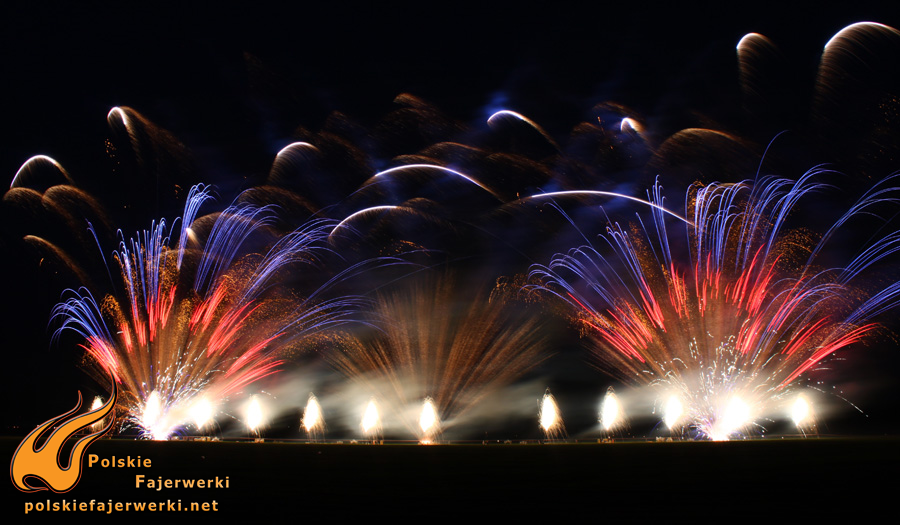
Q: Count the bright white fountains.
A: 12